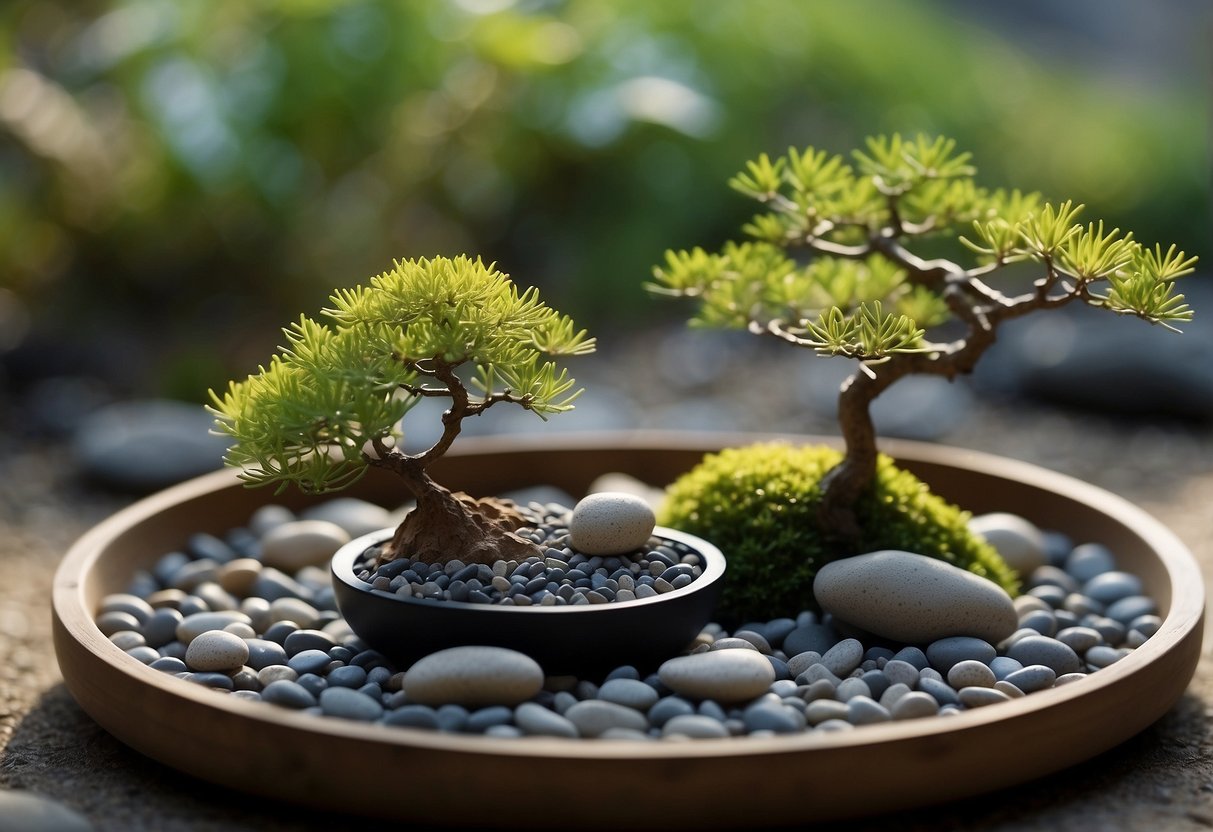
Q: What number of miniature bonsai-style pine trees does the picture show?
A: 2